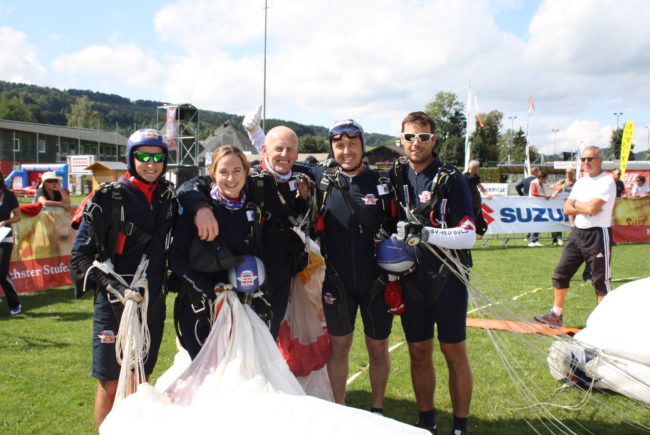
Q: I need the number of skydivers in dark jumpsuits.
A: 5